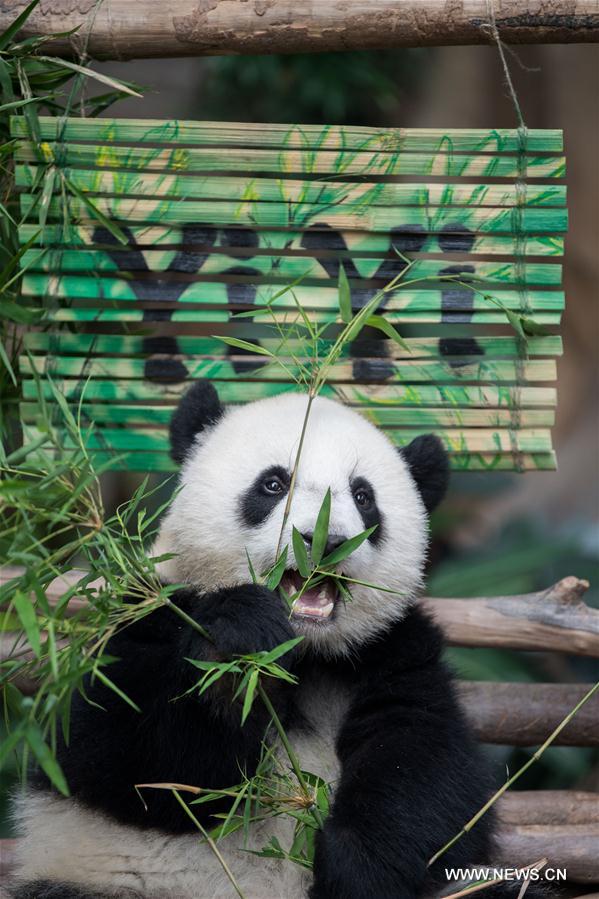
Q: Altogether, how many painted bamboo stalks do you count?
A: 14